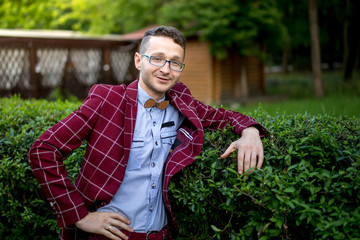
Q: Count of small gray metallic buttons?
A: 6